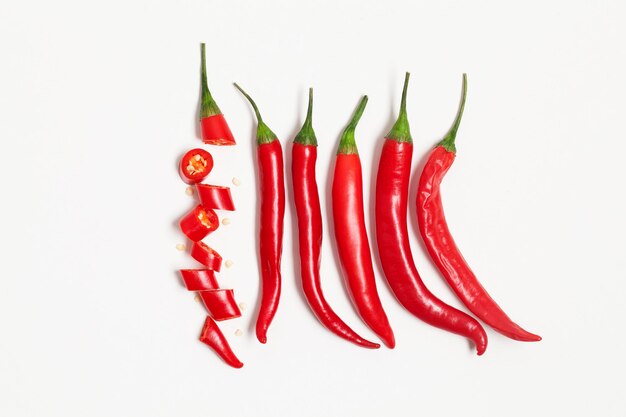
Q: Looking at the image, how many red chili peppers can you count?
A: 6